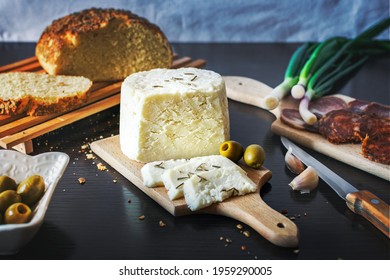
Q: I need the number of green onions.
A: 3